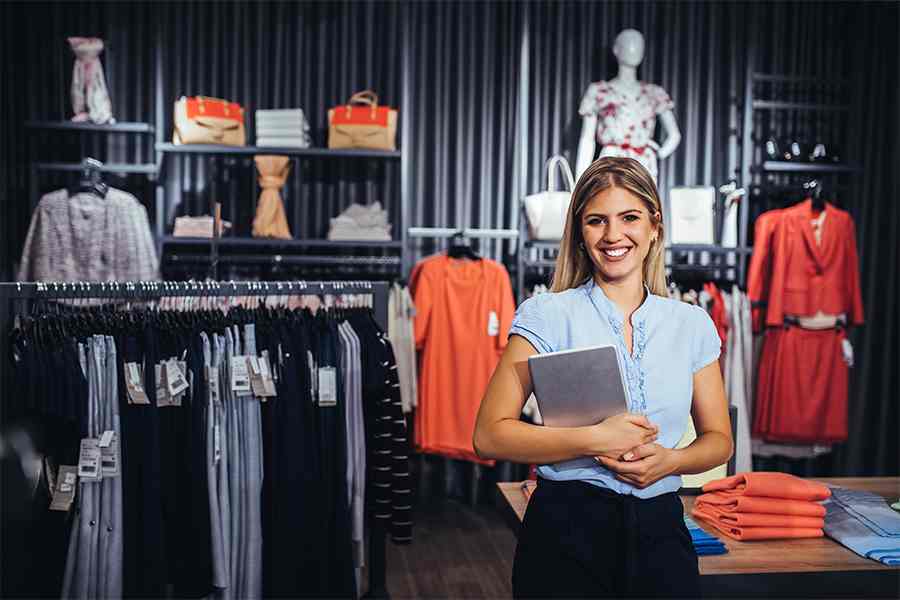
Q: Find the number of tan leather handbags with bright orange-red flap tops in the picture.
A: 2